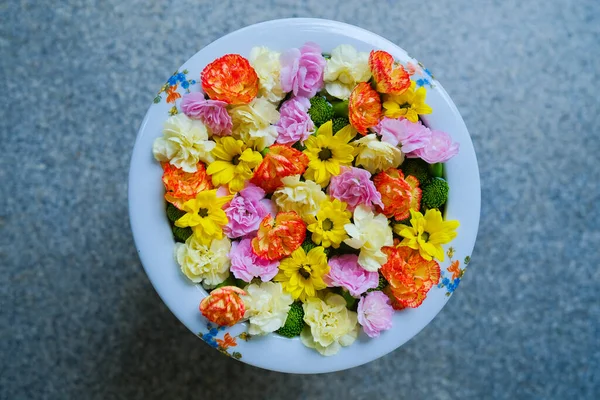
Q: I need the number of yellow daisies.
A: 7